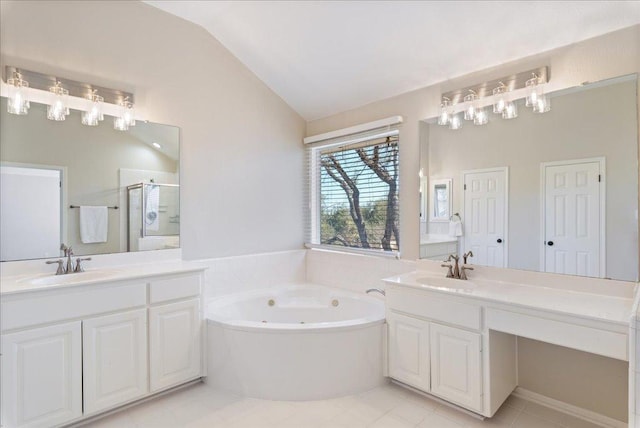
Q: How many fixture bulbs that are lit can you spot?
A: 8